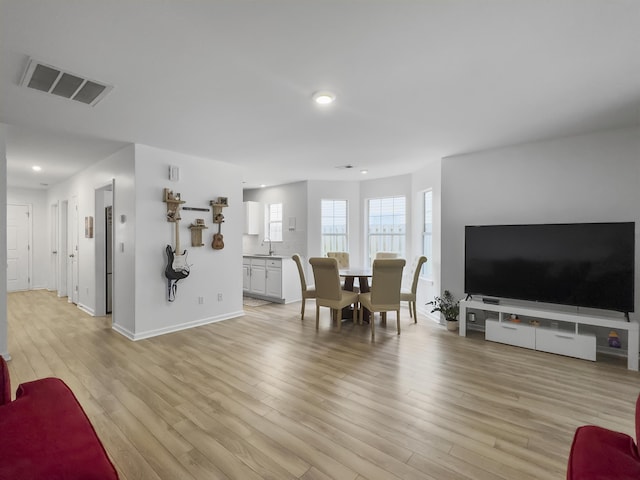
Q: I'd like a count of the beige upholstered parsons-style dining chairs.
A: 6